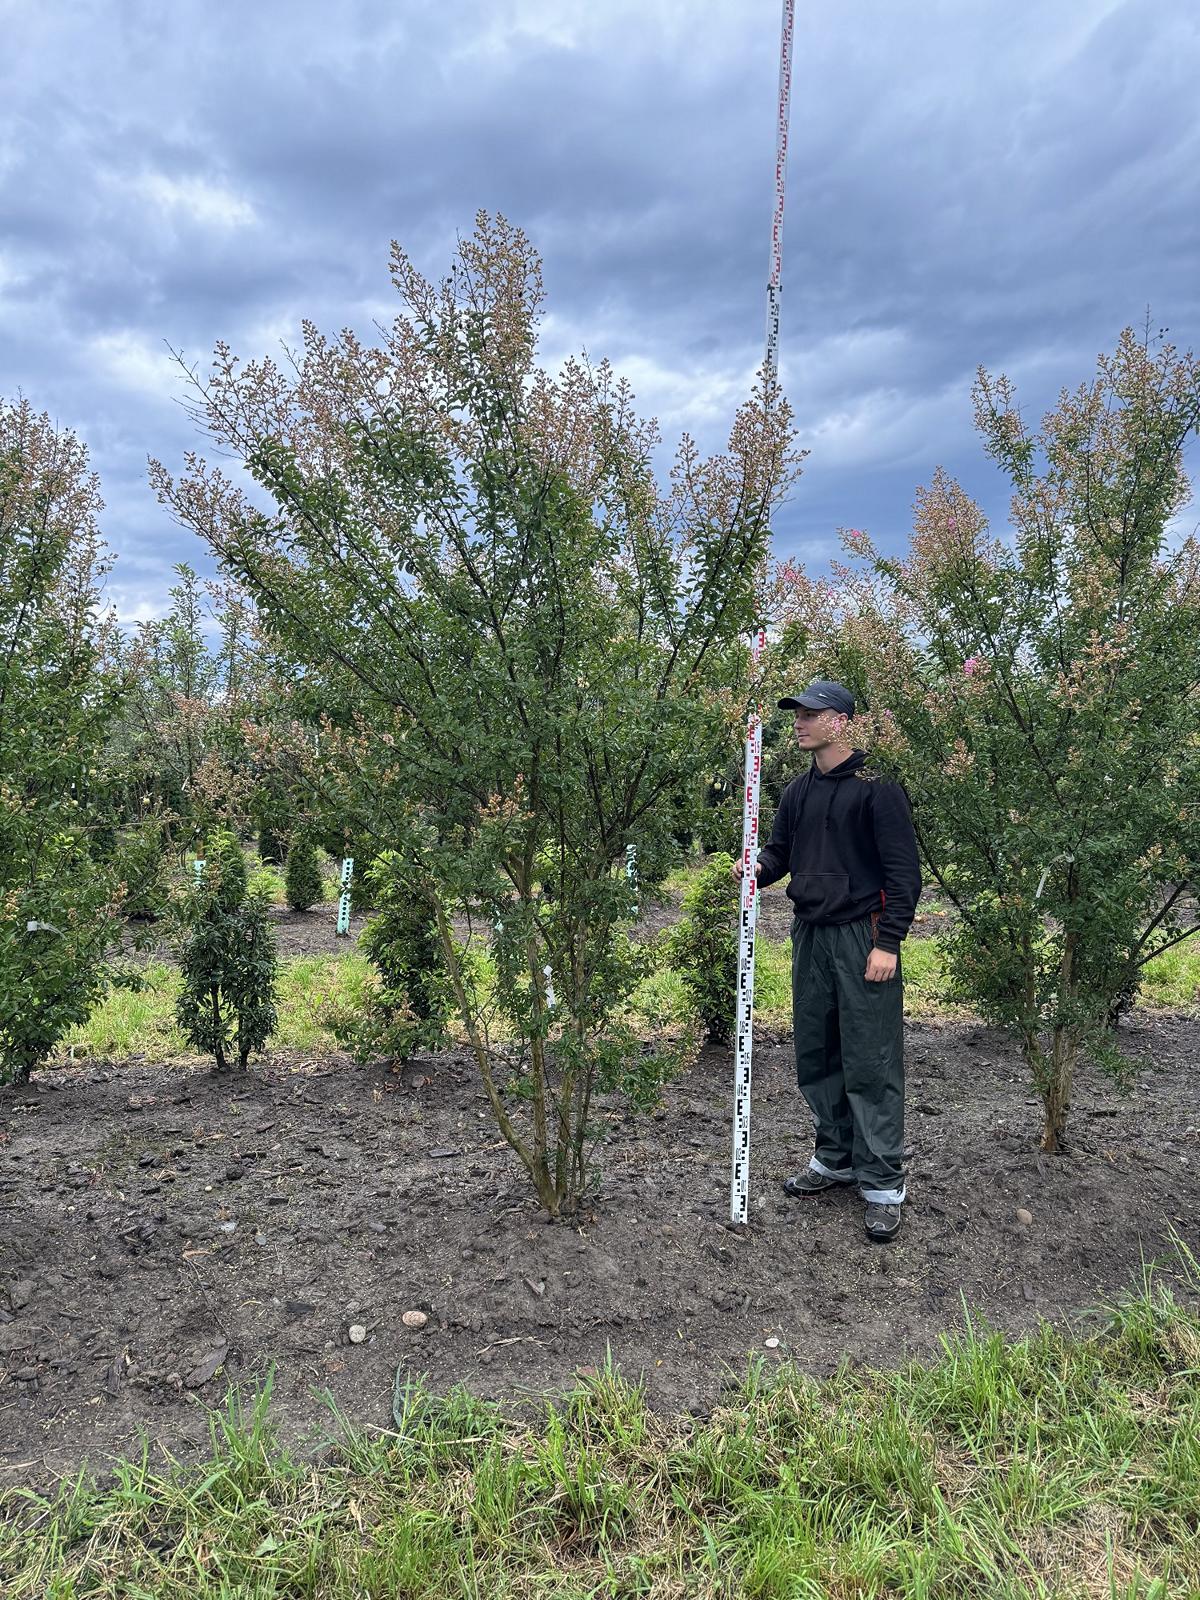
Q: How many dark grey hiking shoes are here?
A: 2